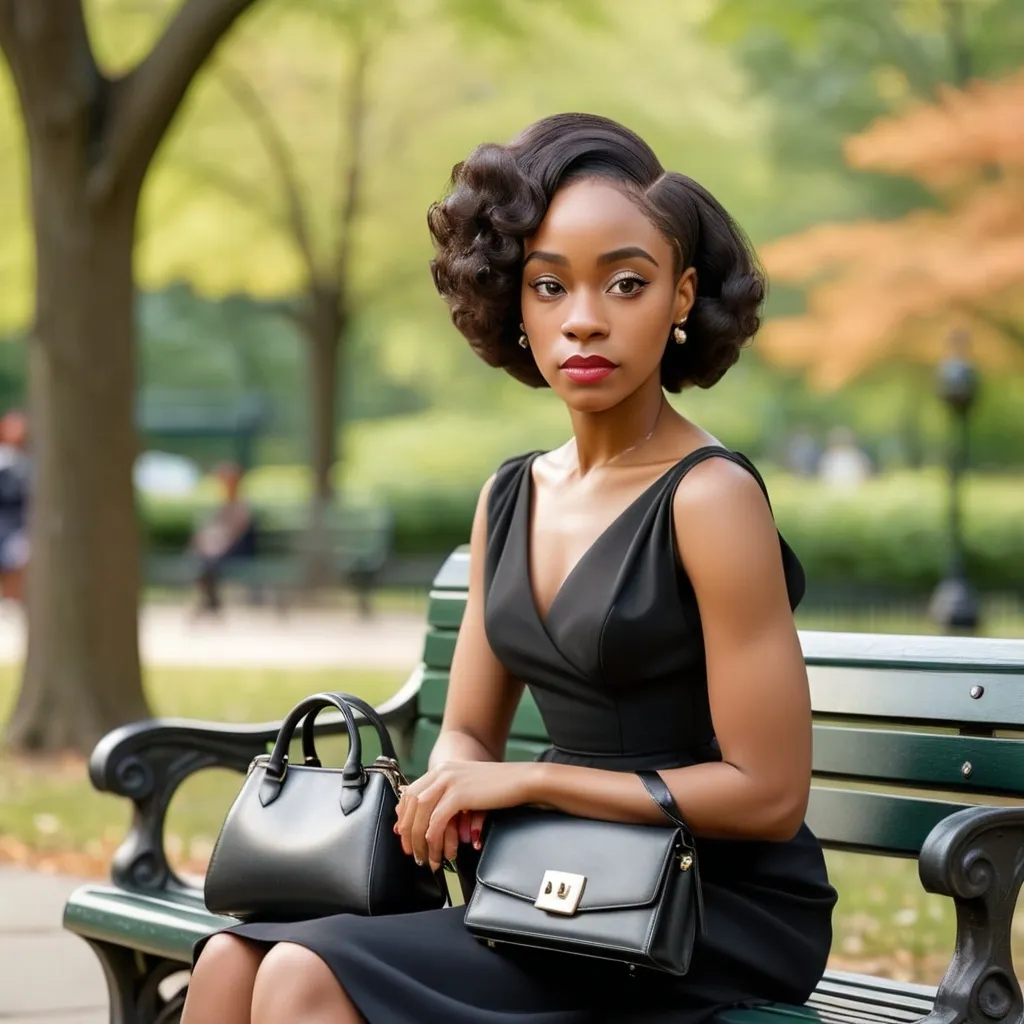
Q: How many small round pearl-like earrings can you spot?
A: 2